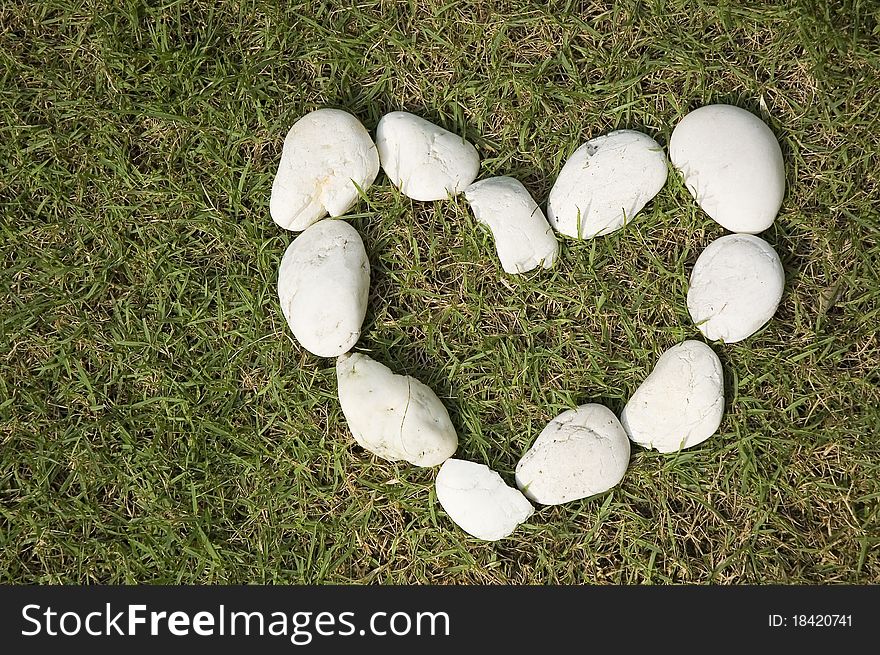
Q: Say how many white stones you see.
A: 11